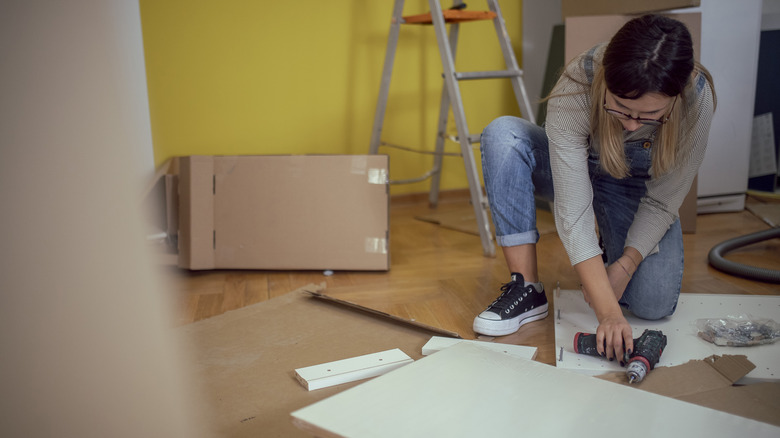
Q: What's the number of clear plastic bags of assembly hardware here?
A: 1